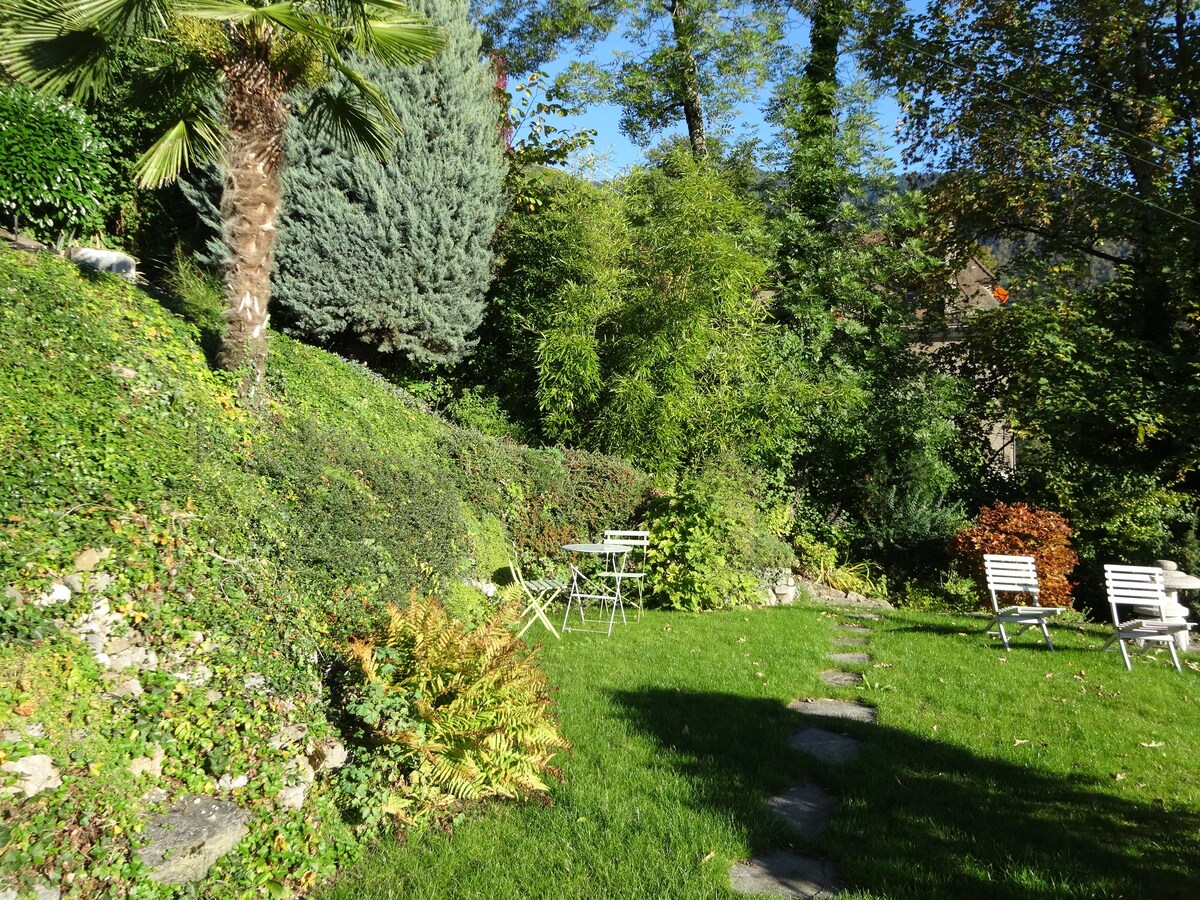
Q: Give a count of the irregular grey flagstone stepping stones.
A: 9